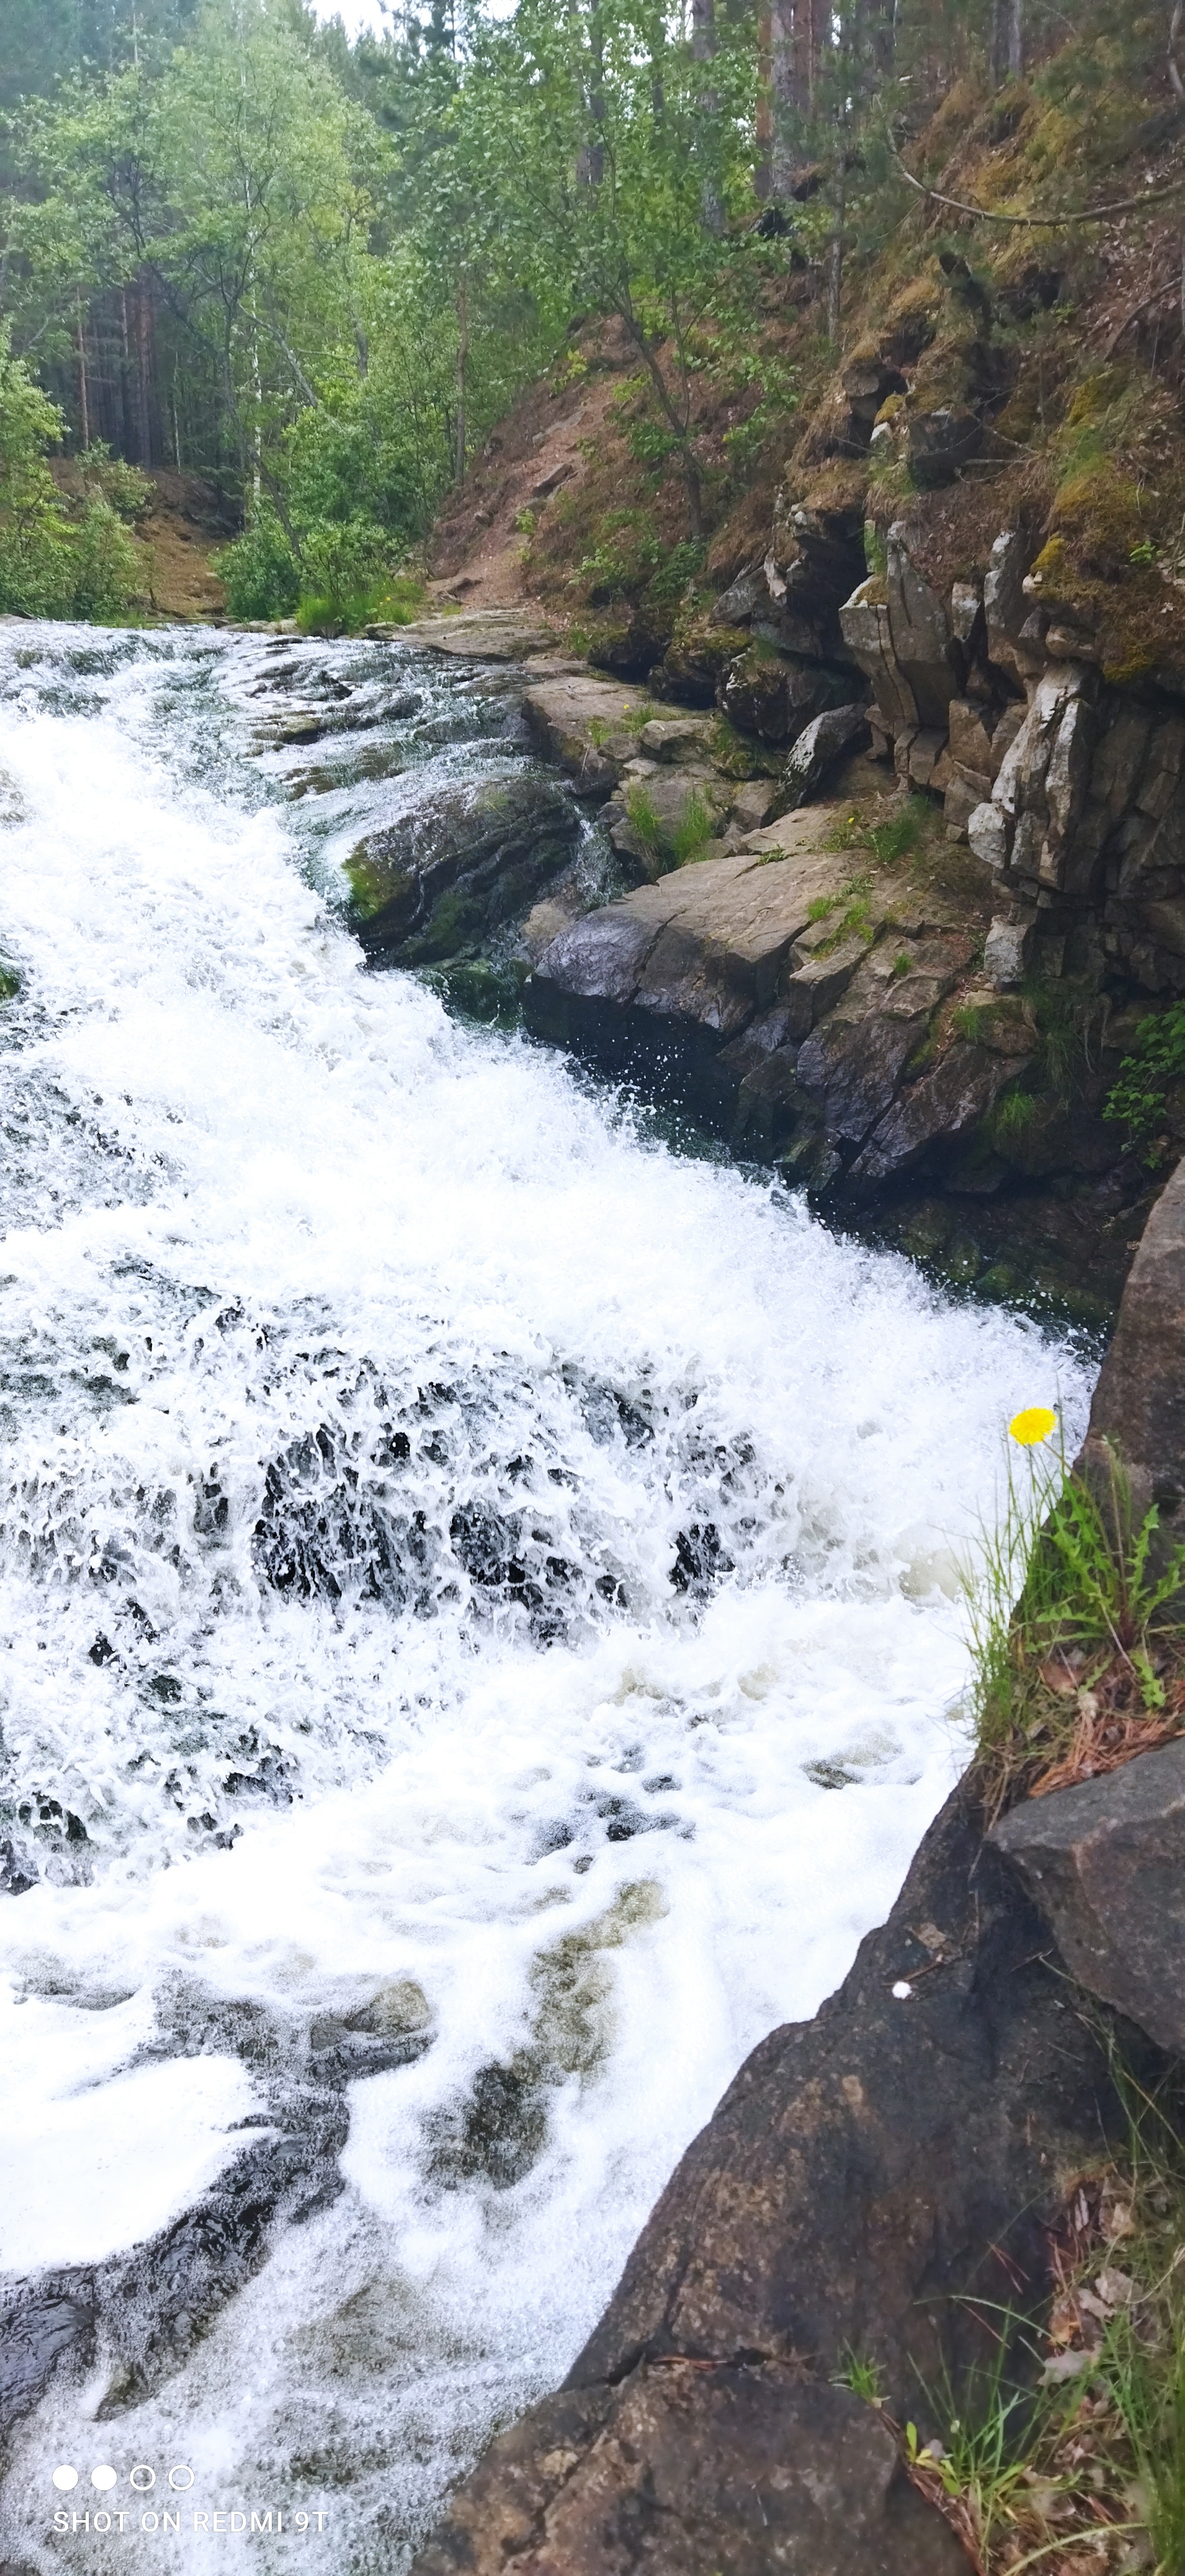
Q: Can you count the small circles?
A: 4